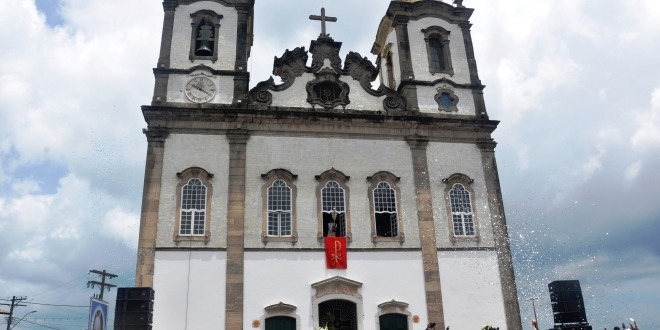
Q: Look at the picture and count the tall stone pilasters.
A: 4